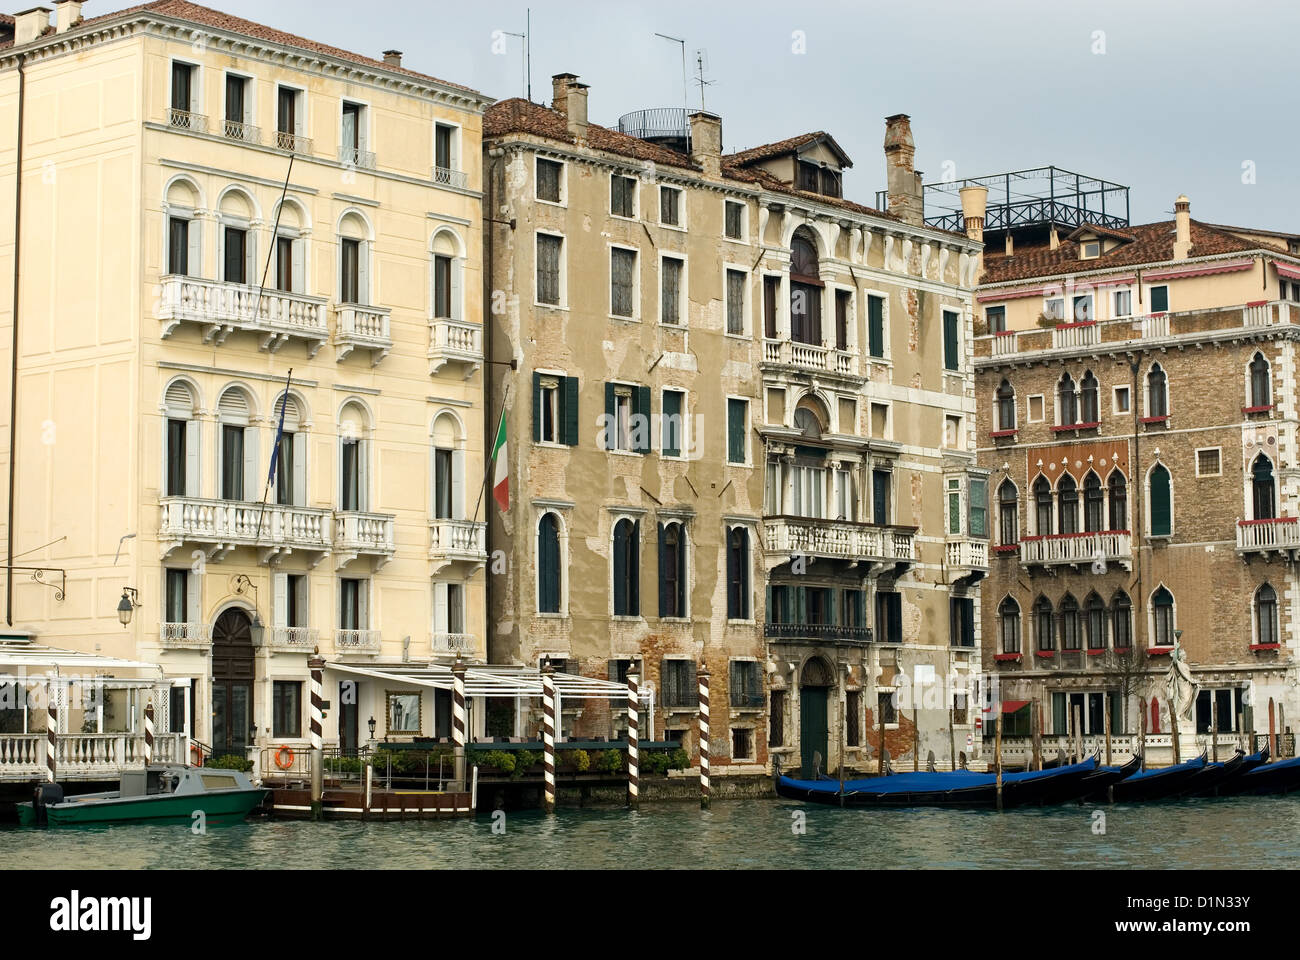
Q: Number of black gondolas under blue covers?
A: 6